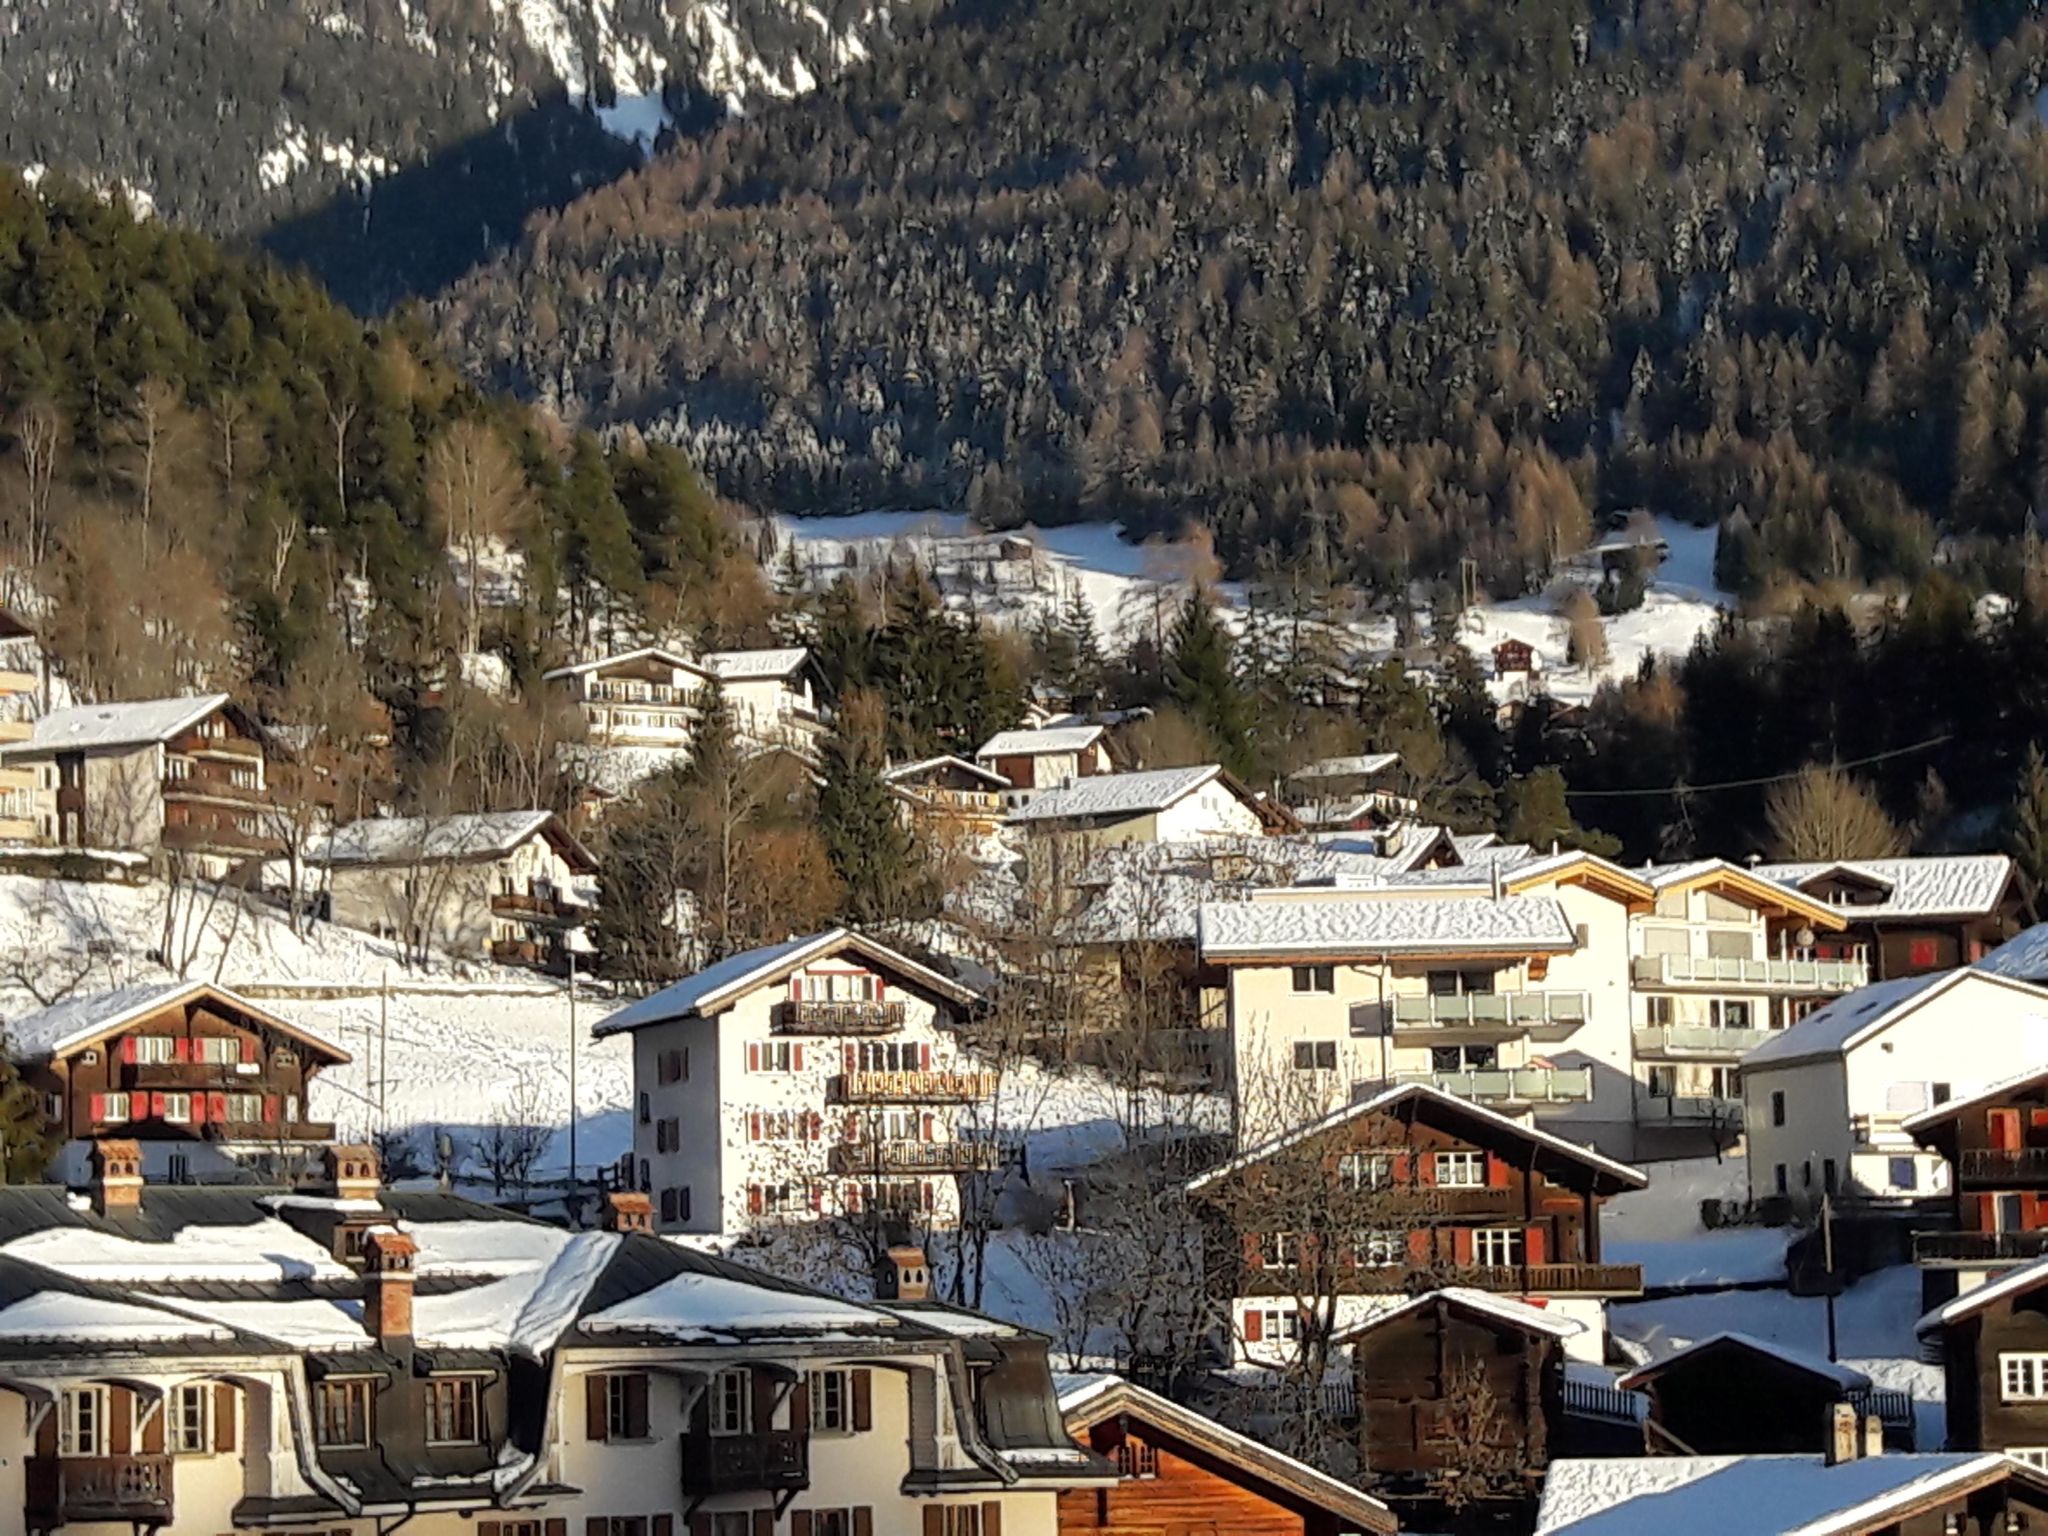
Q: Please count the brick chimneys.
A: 5